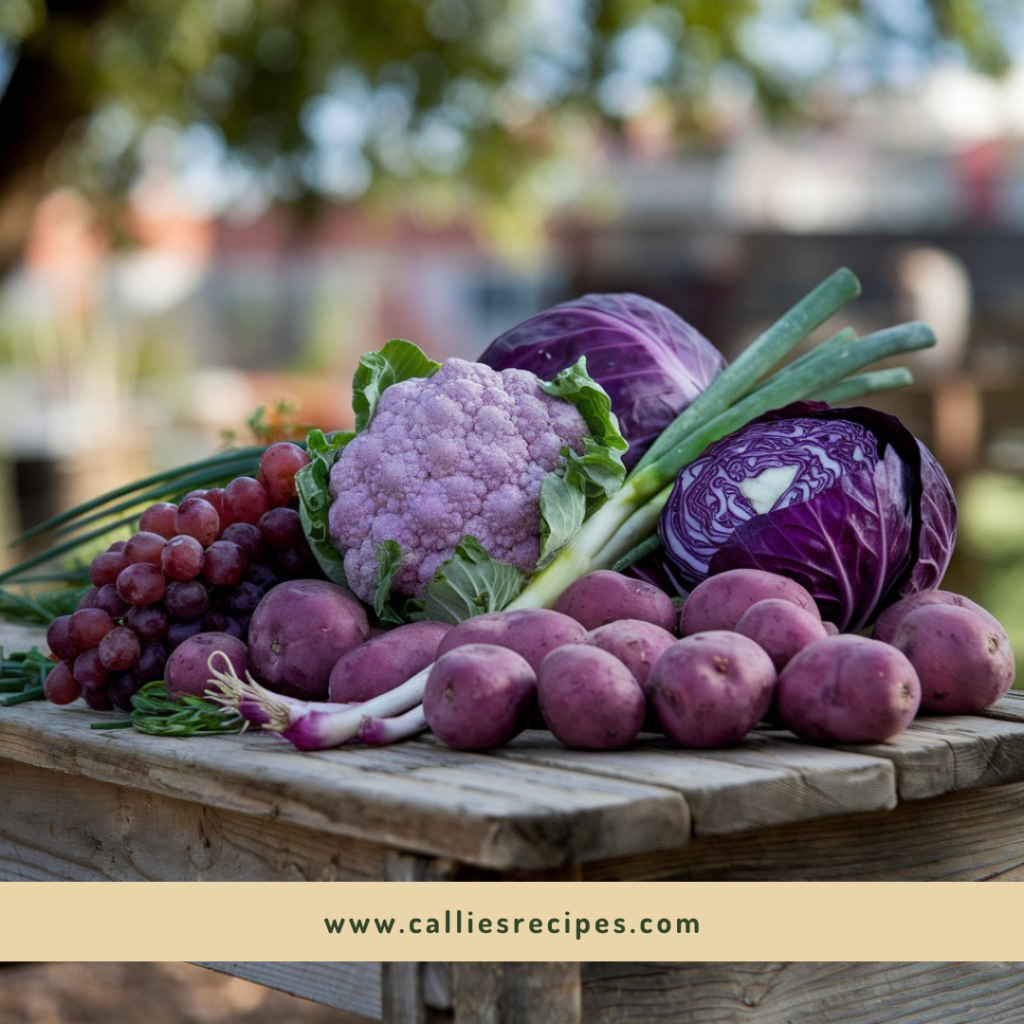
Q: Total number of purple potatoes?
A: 14